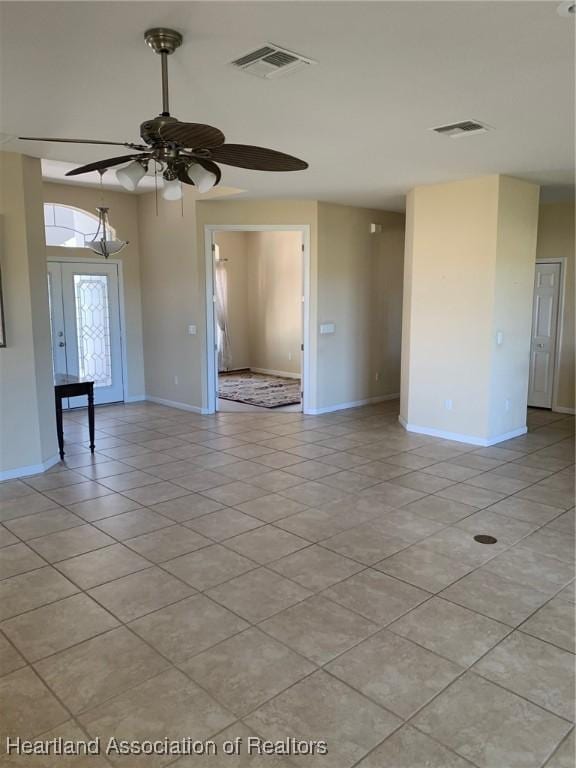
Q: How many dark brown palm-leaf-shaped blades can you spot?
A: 5